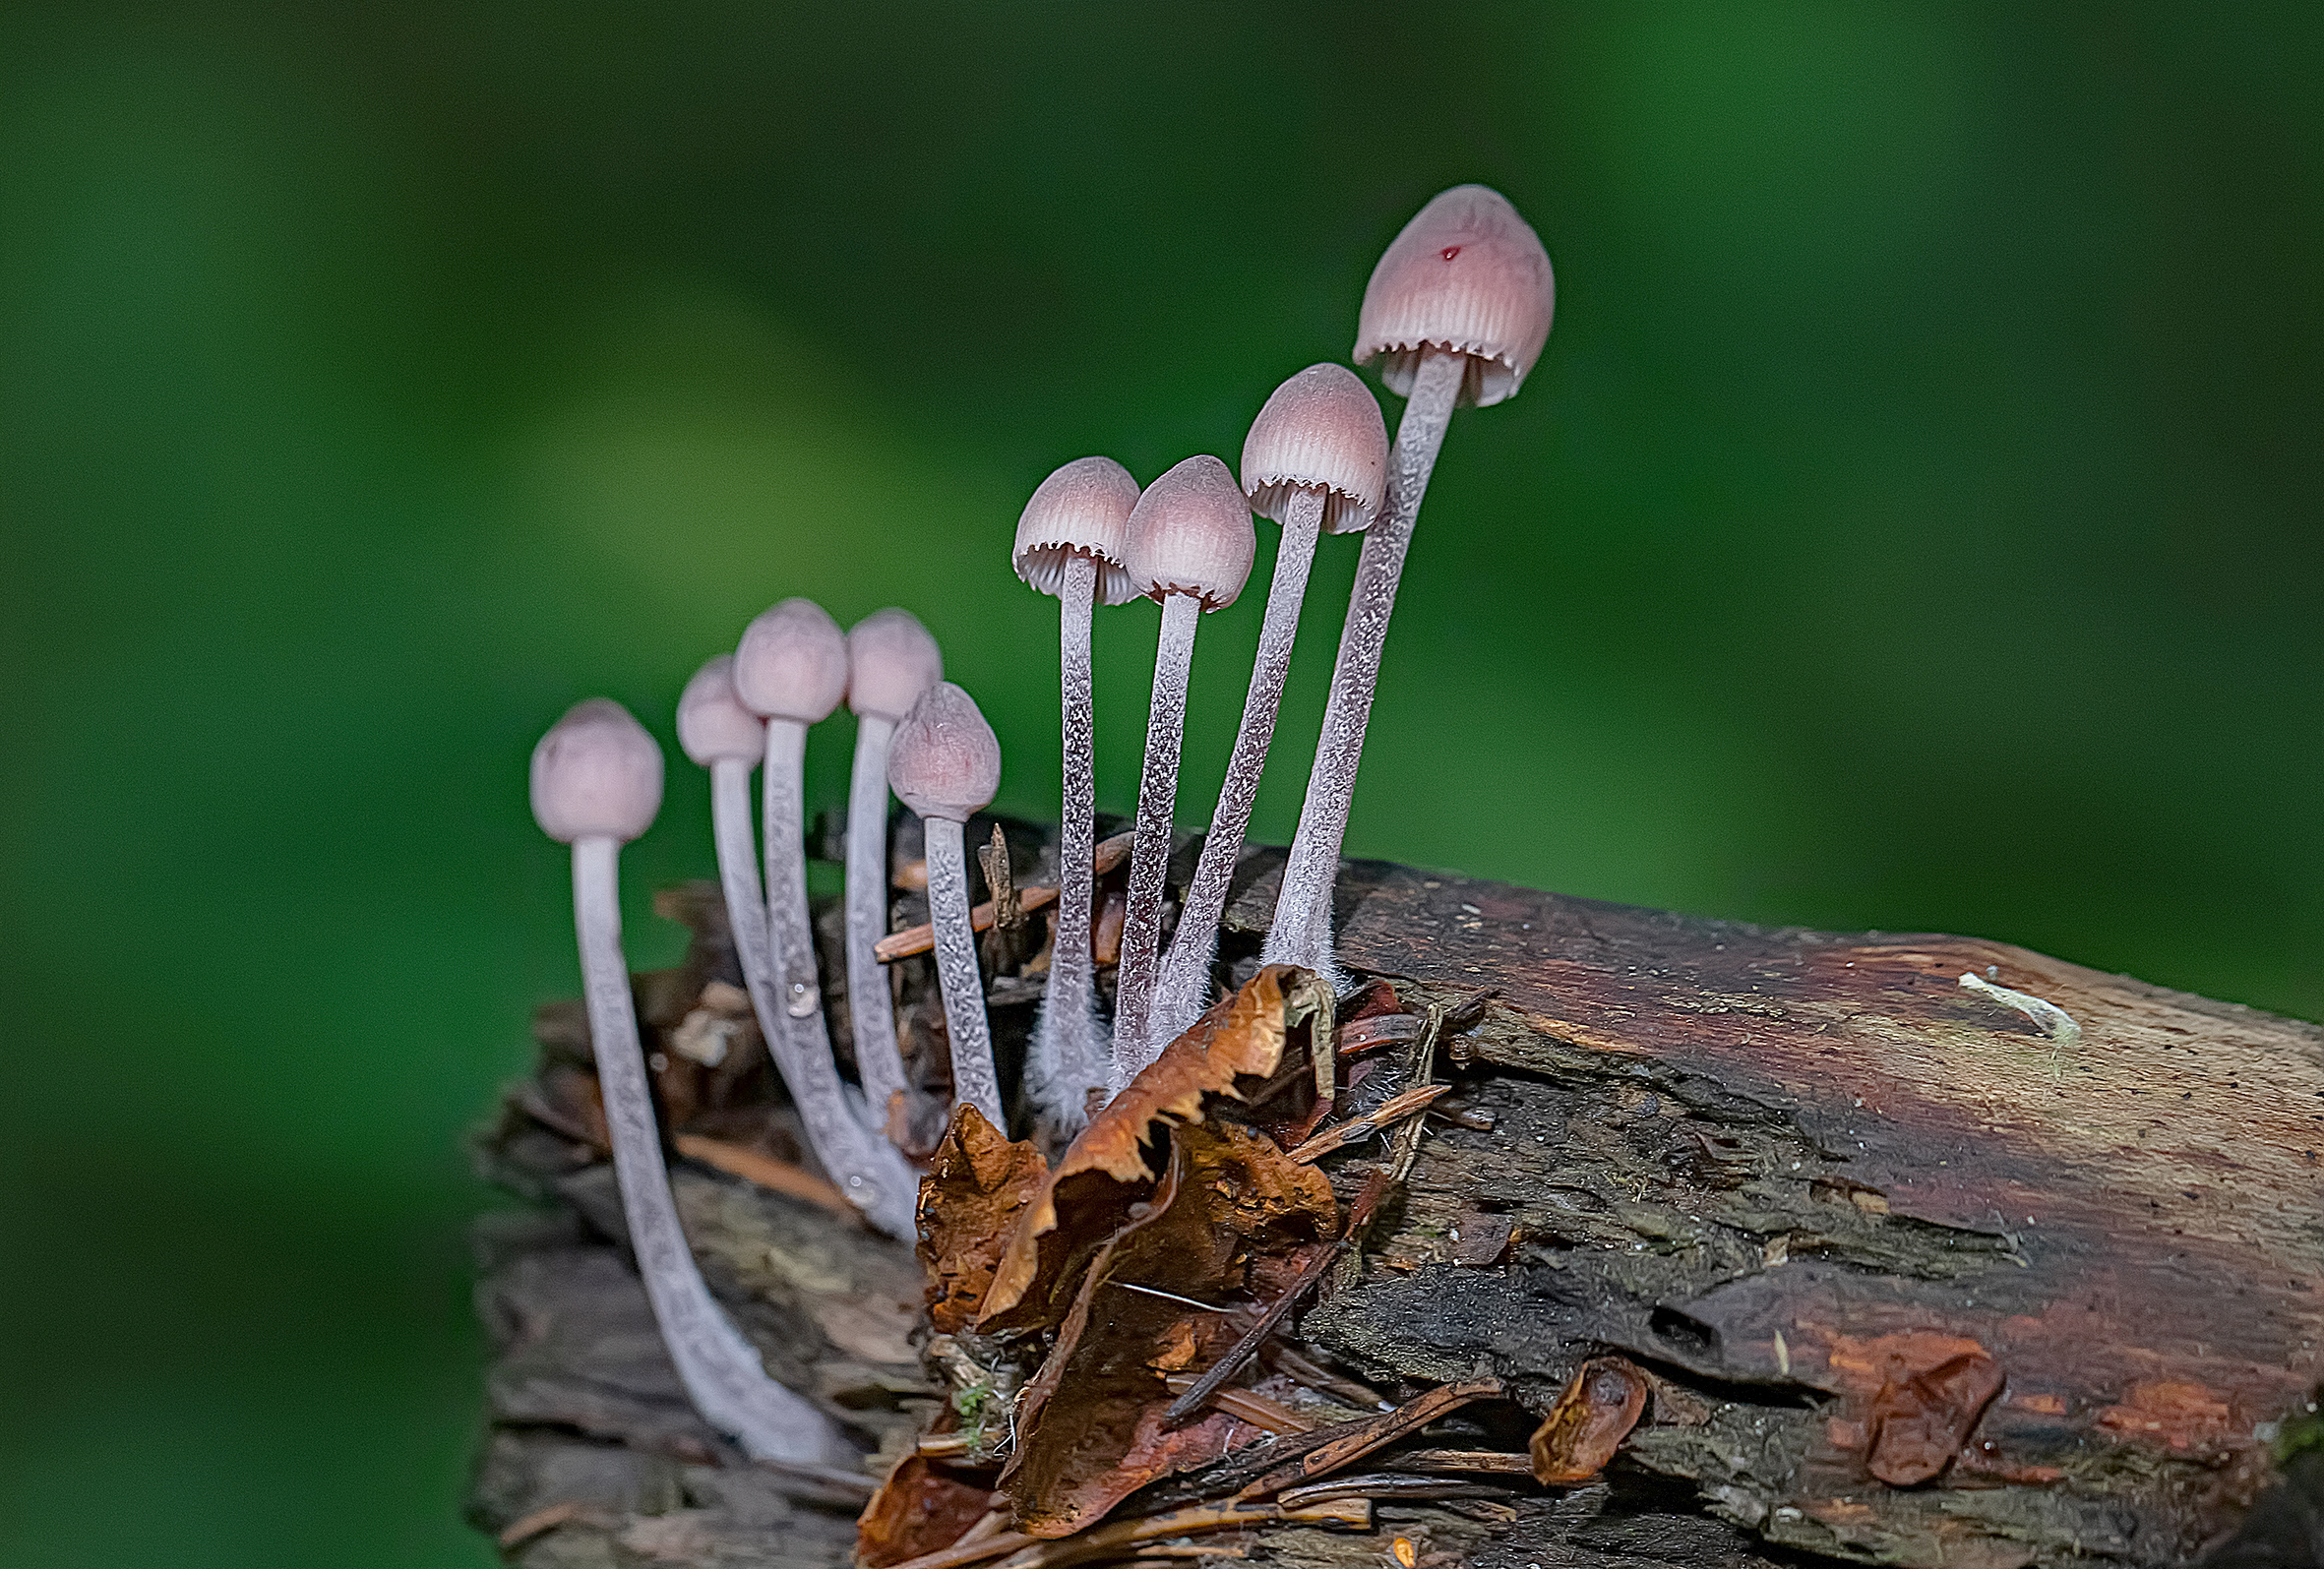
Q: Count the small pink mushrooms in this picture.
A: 9